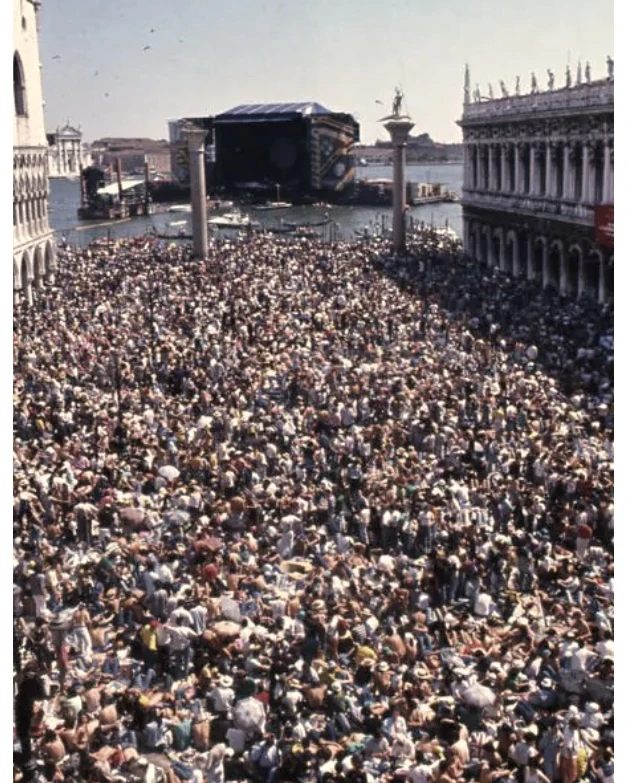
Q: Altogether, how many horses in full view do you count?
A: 0